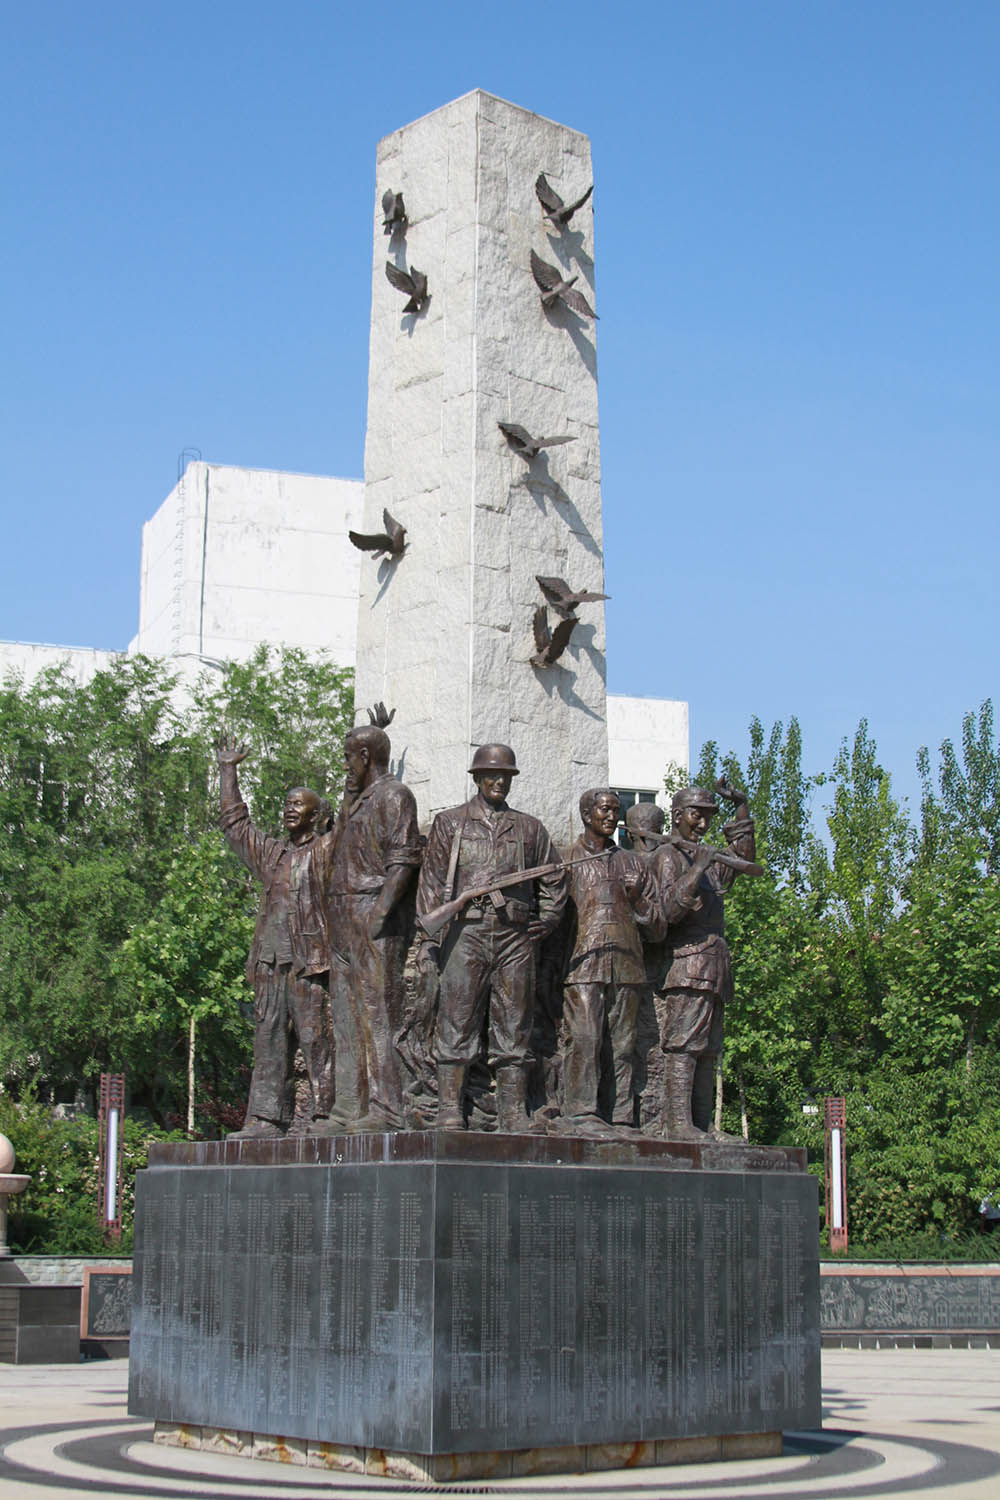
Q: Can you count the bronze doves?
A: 8